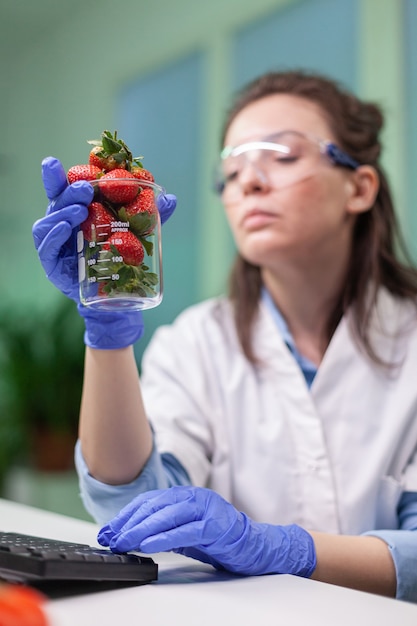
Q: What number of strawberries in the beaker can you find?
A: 8